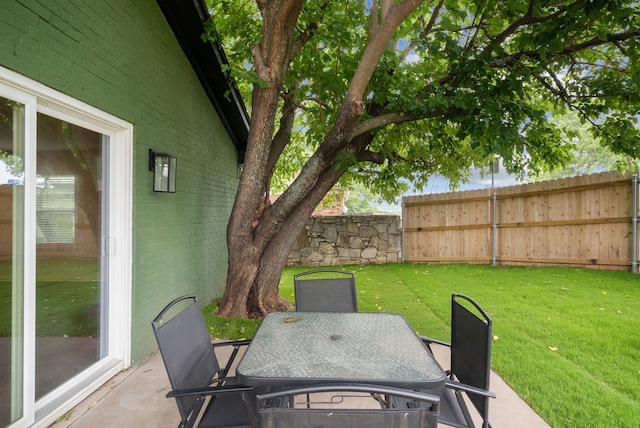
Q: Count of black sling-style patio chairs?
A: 4